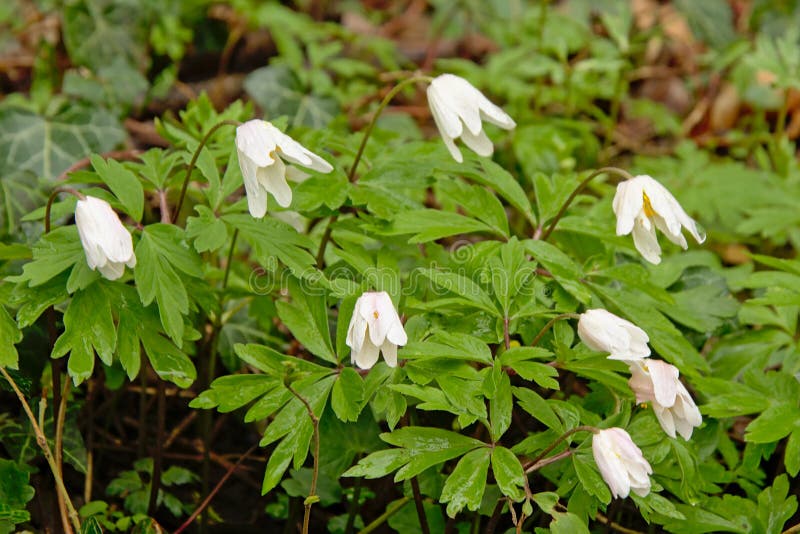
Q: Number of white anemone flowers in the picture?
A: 8